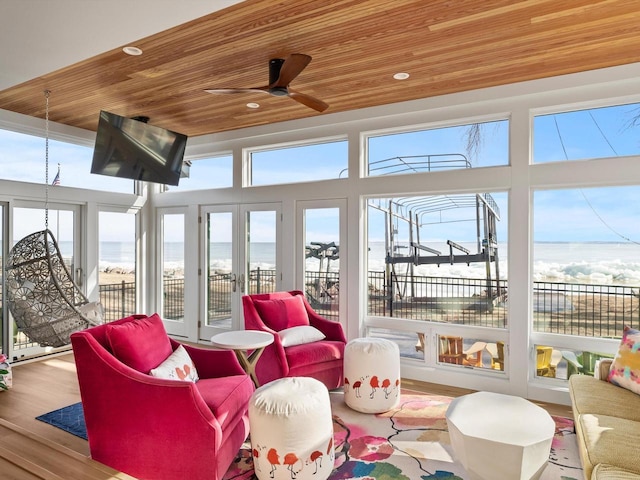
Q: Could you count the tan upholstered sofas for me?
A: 1